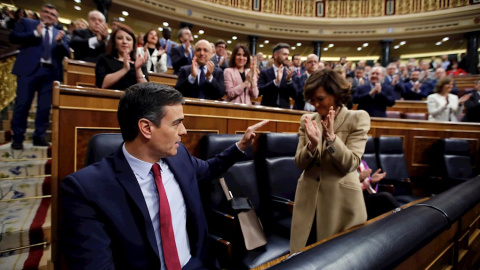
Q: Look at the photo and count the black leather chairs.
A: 6